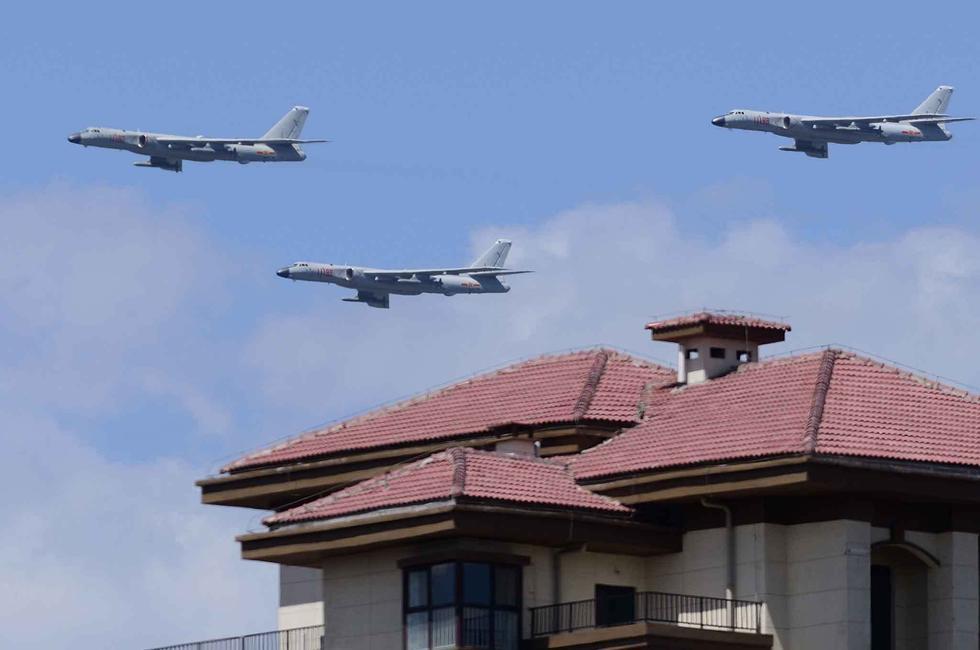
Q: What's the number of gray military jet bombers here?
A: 3